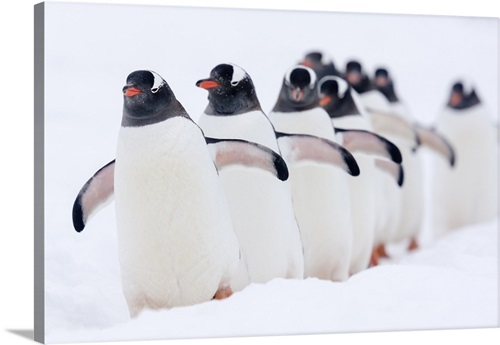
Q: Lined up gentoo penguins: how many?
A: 8